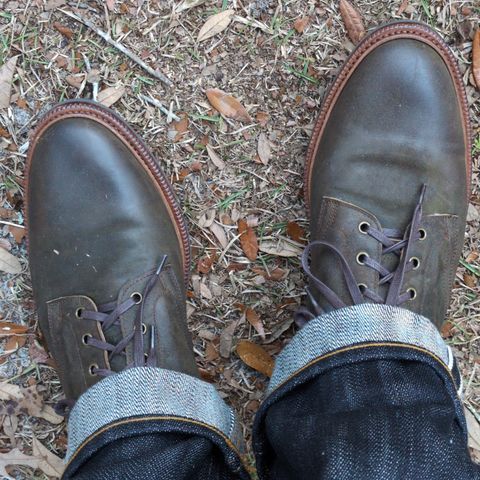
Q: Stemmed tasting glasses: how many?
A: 0